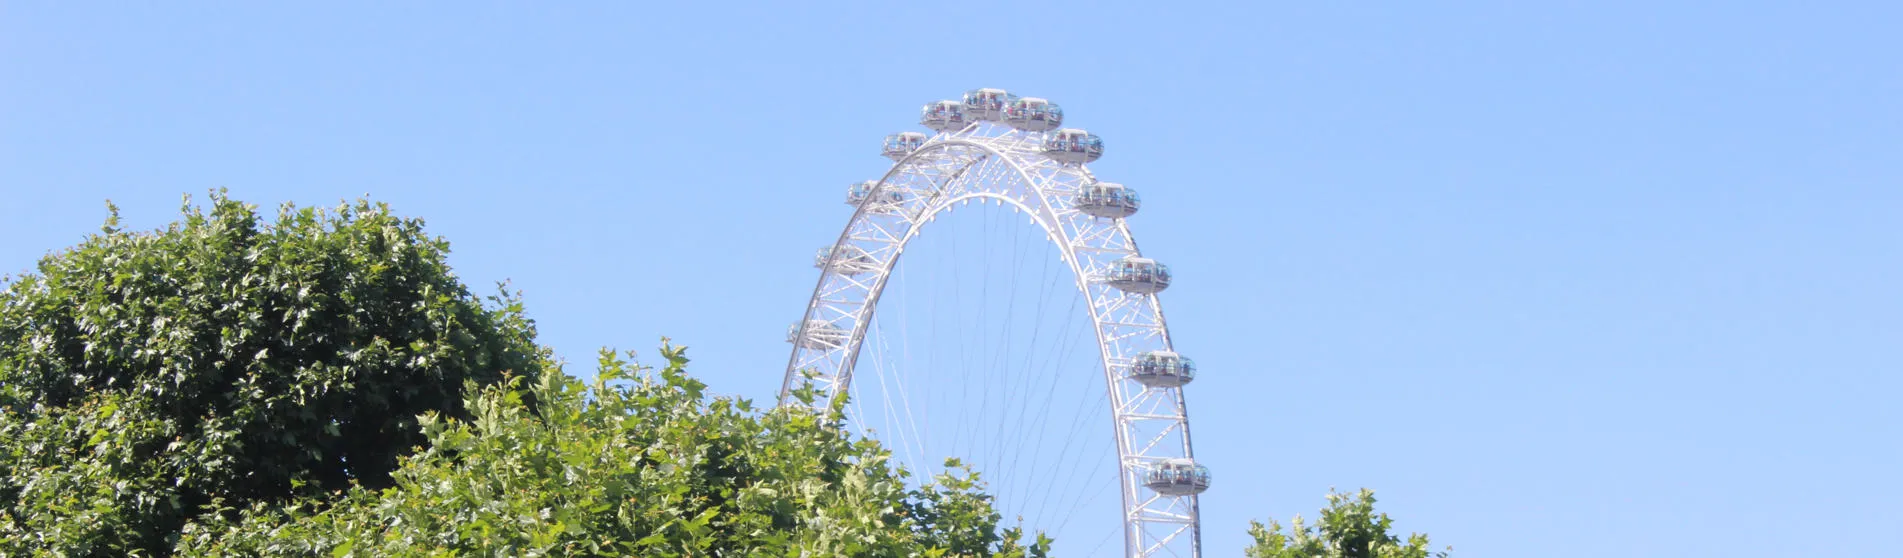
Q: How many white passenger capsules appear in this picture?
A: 12